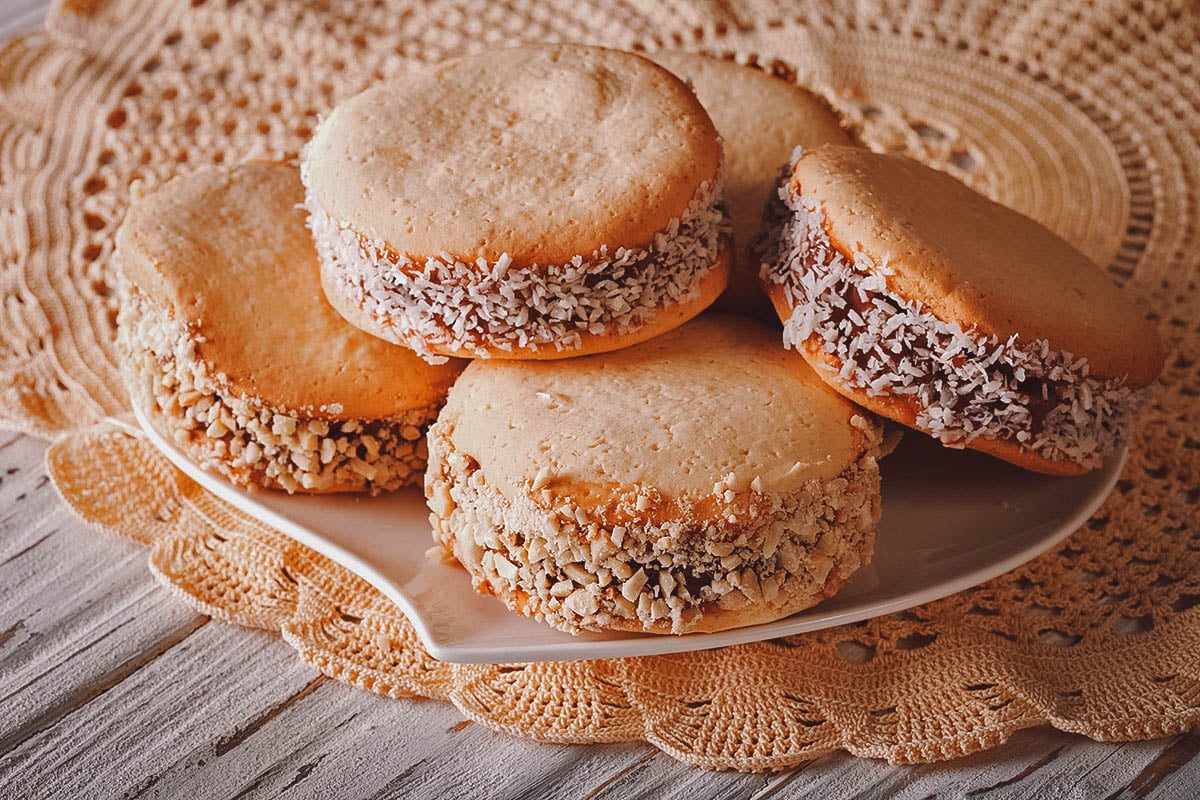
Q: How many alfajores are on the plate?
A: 5